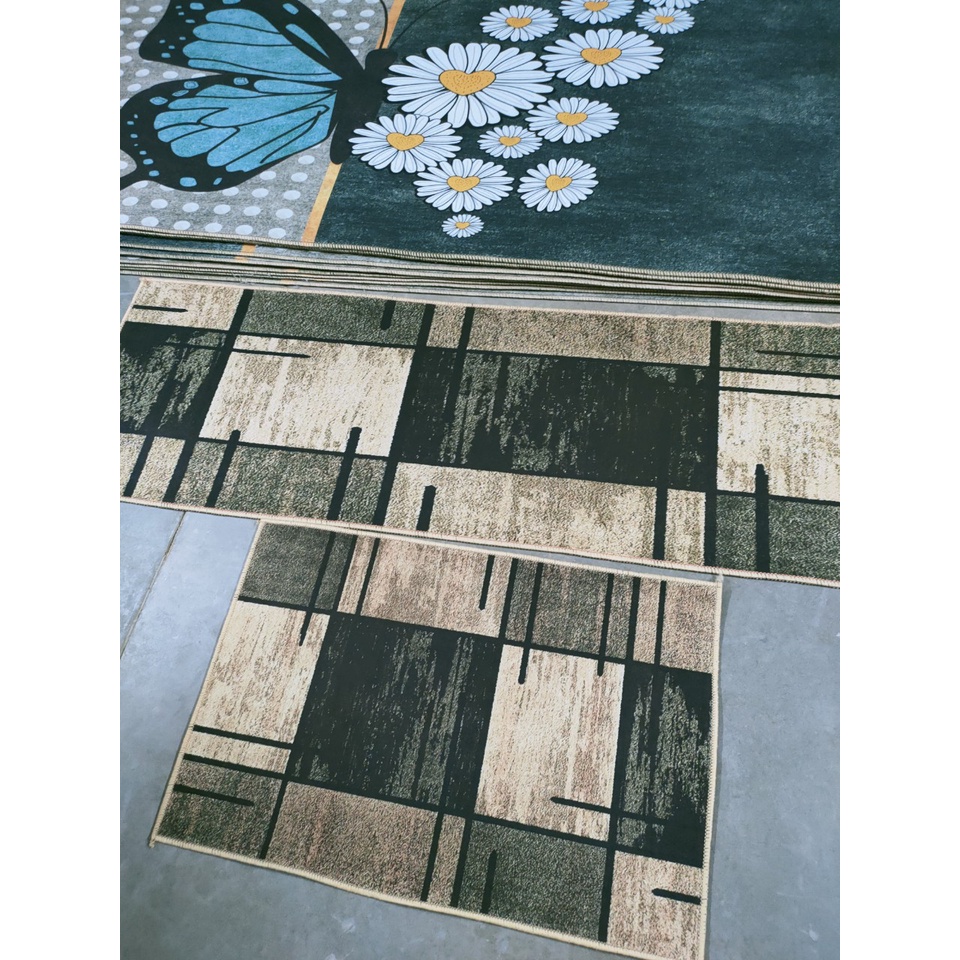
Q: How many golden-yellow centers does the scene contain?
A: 11